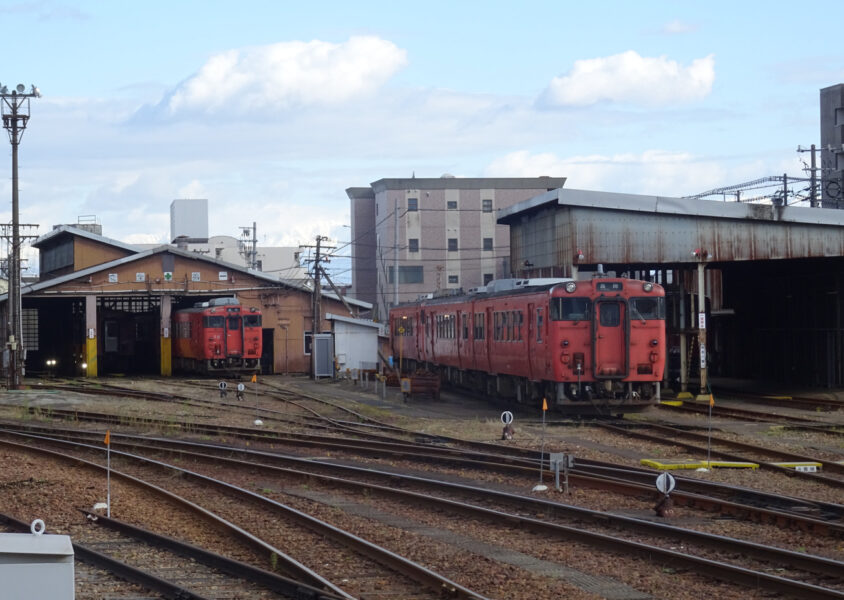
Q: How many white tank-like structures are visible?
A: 1